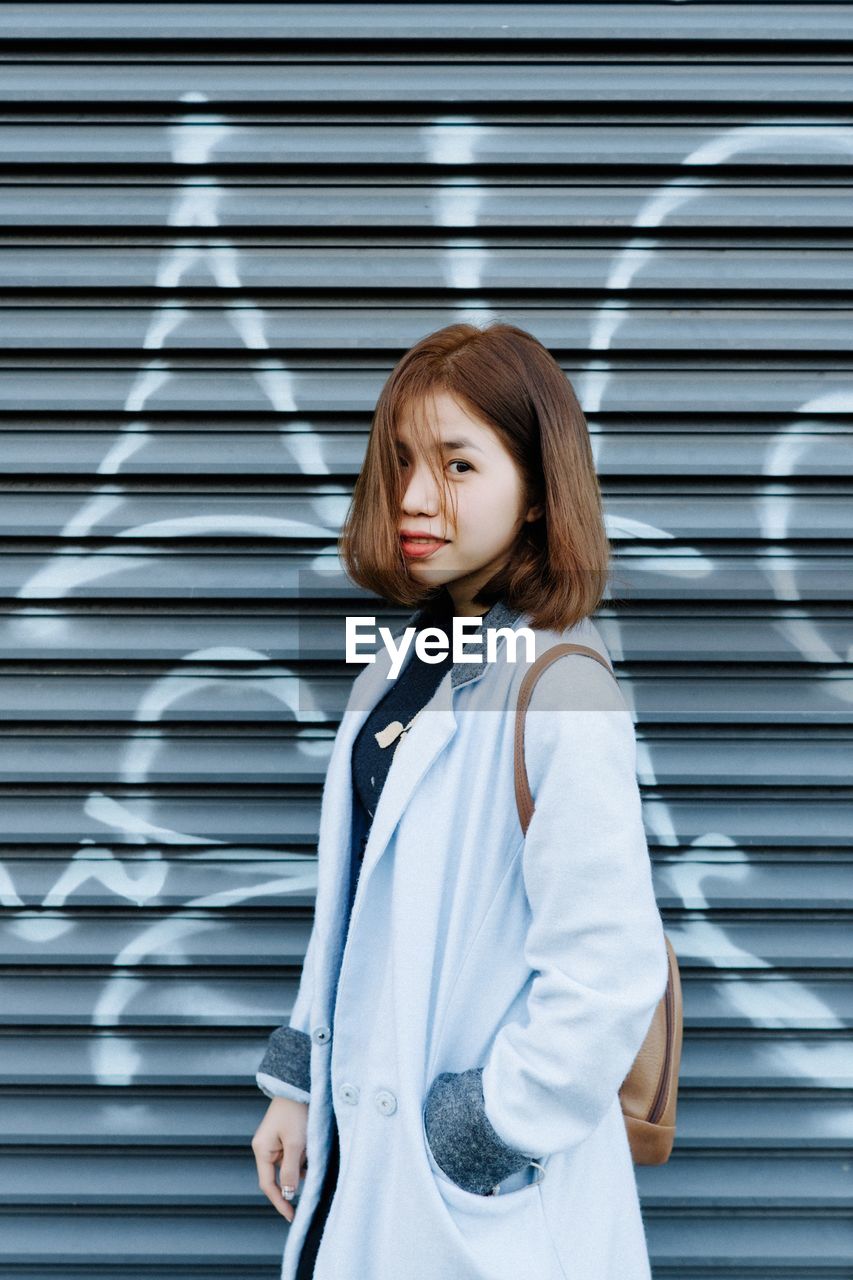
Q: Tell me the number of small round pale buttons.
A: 3